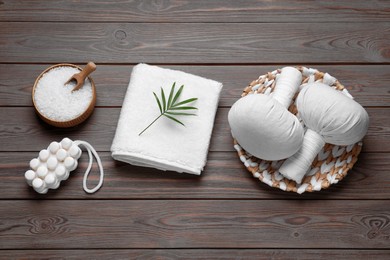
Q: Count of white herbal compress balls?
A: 2